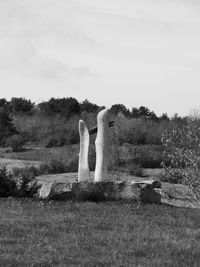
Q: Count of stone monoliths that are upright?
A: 2